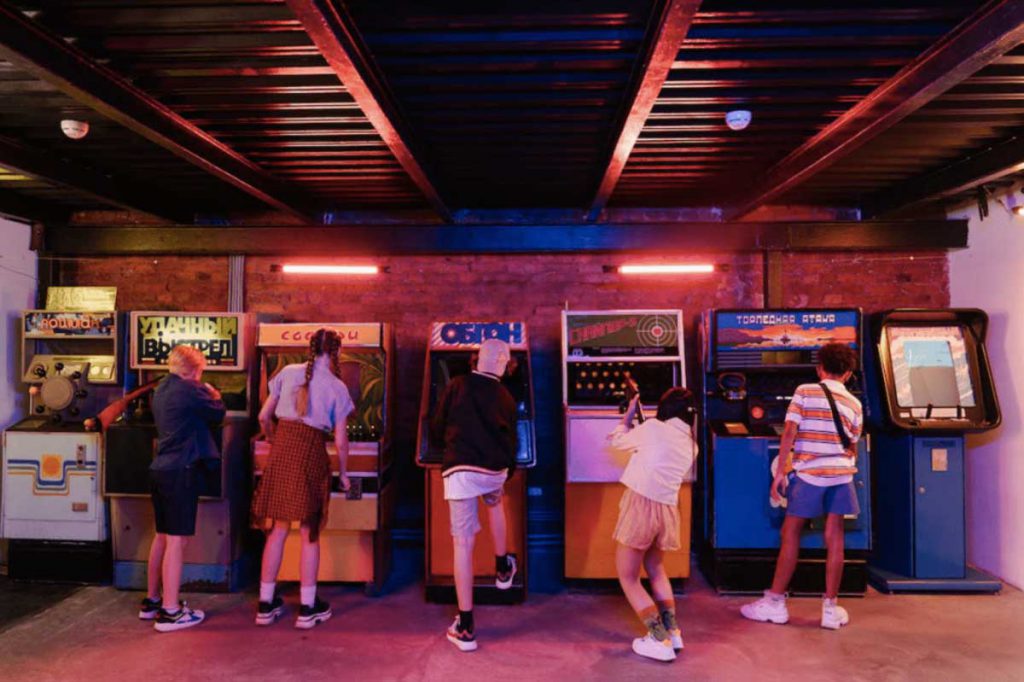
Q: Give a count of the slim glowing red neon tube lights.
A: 2